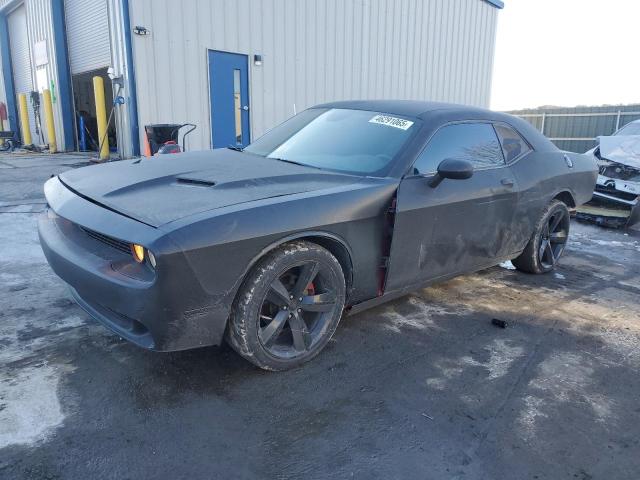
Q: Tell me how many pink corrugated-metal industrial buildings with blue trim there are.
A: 0